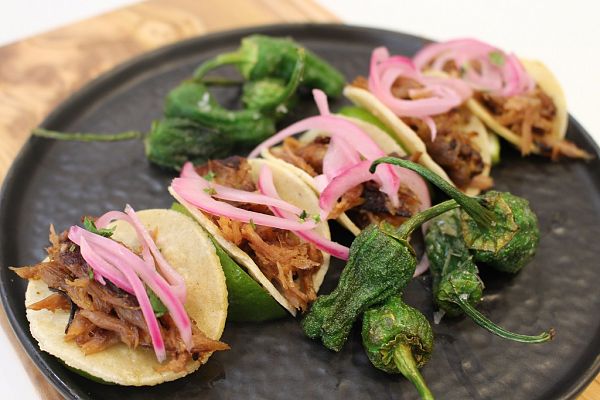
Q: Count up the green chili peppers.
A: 8